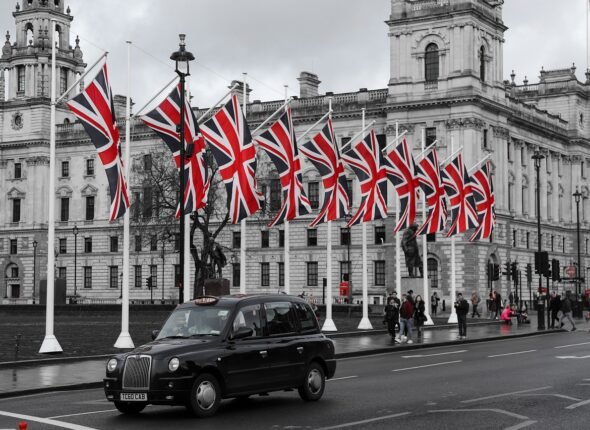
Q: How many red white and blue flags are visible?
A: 10